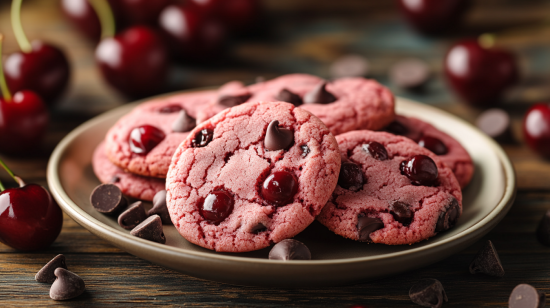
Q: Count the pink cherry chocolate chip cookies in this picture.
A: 6